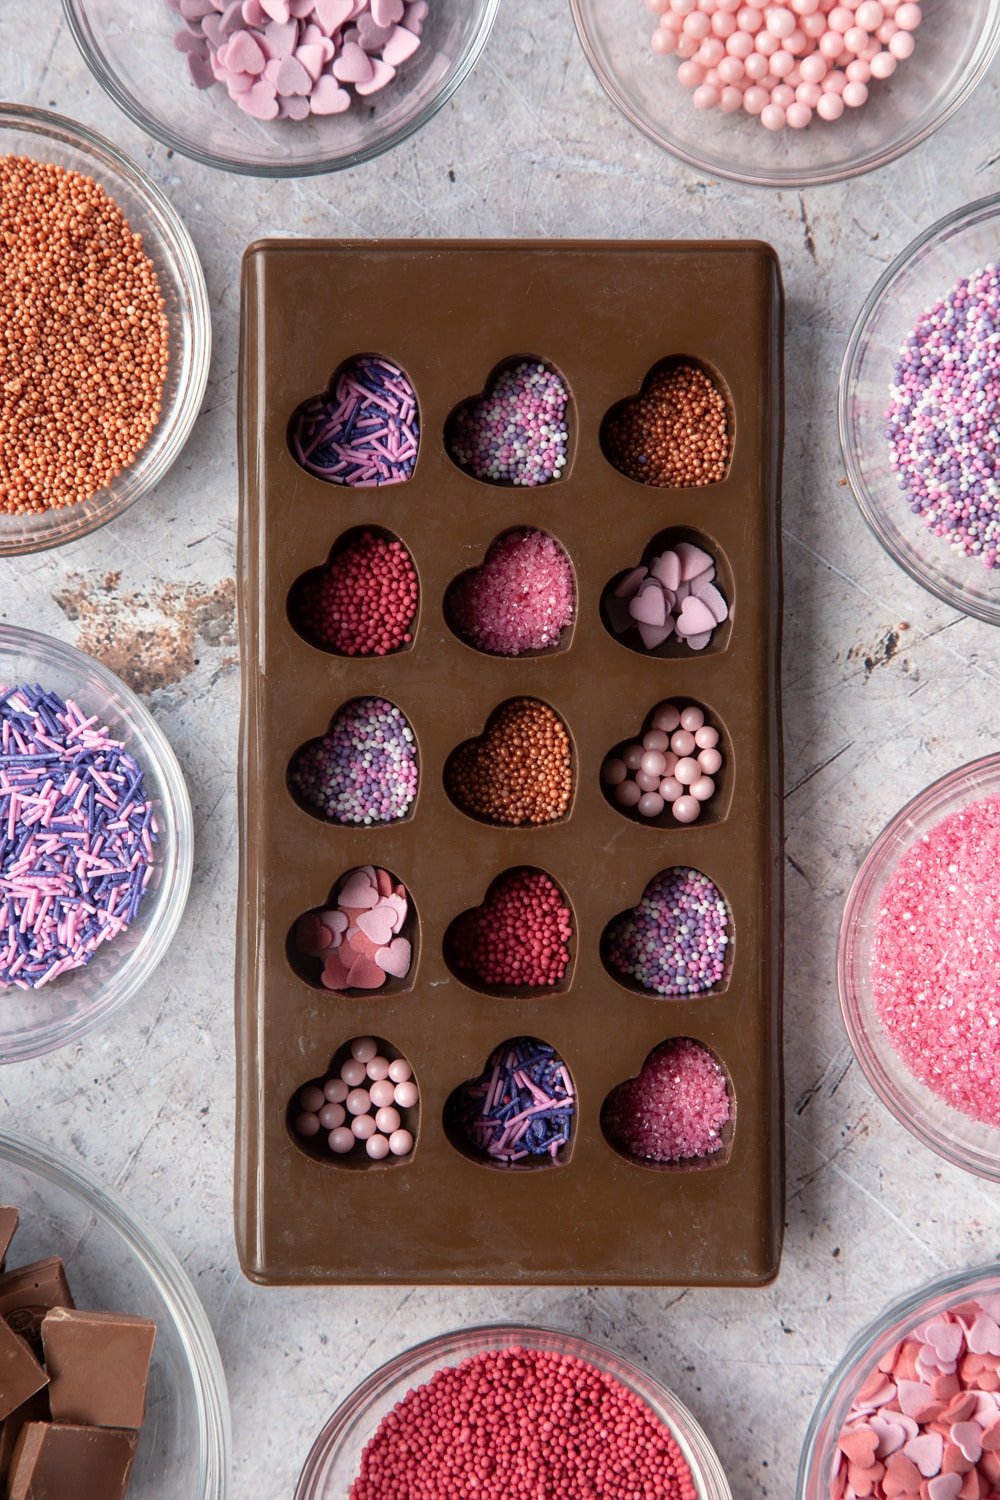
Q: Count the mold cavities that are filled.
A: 15